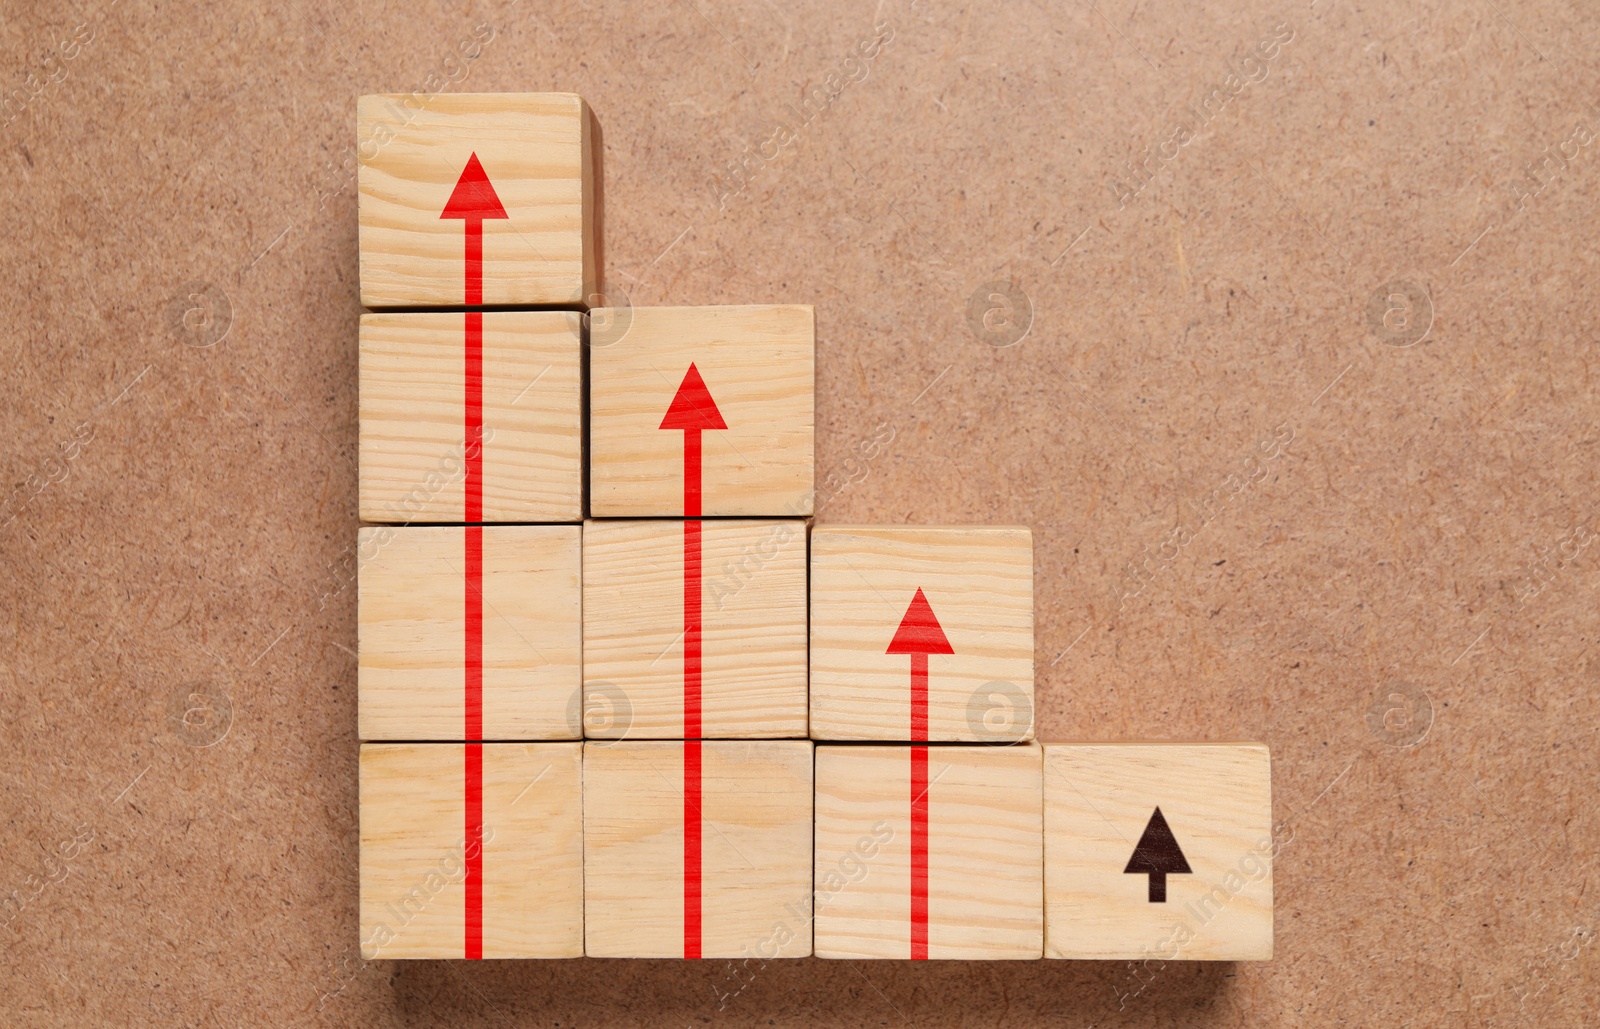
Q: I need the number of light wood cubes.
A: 10